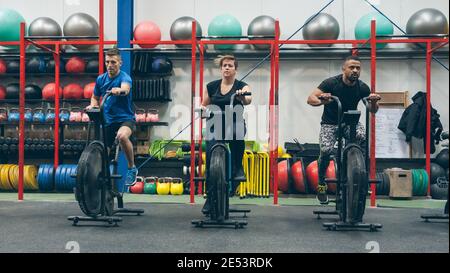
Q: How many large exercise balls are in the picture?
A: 10